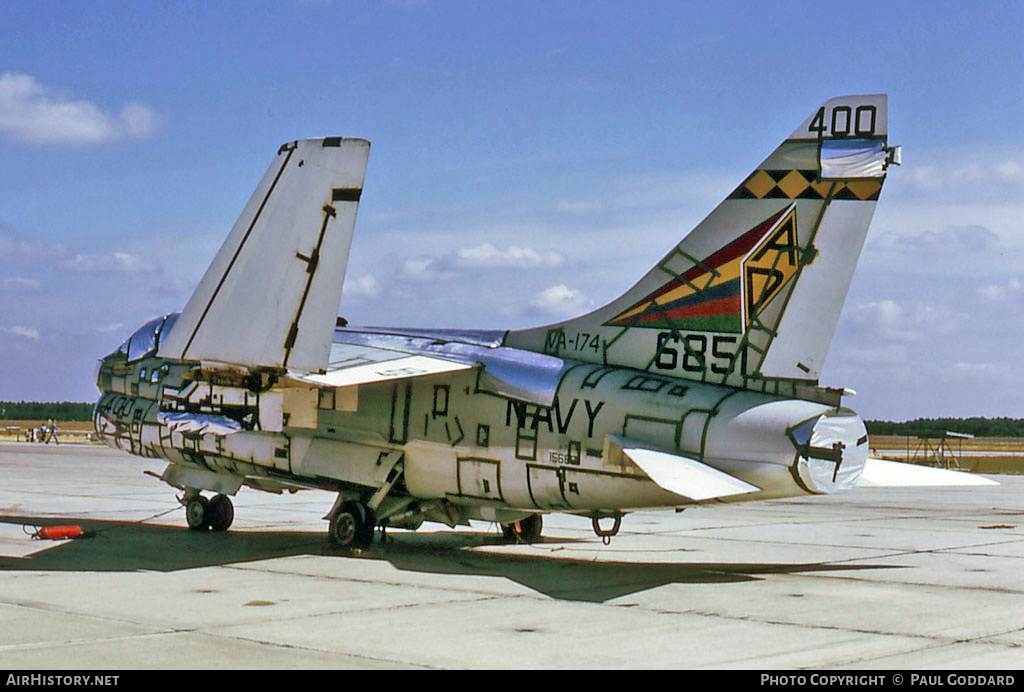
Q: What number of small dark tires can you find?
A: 4